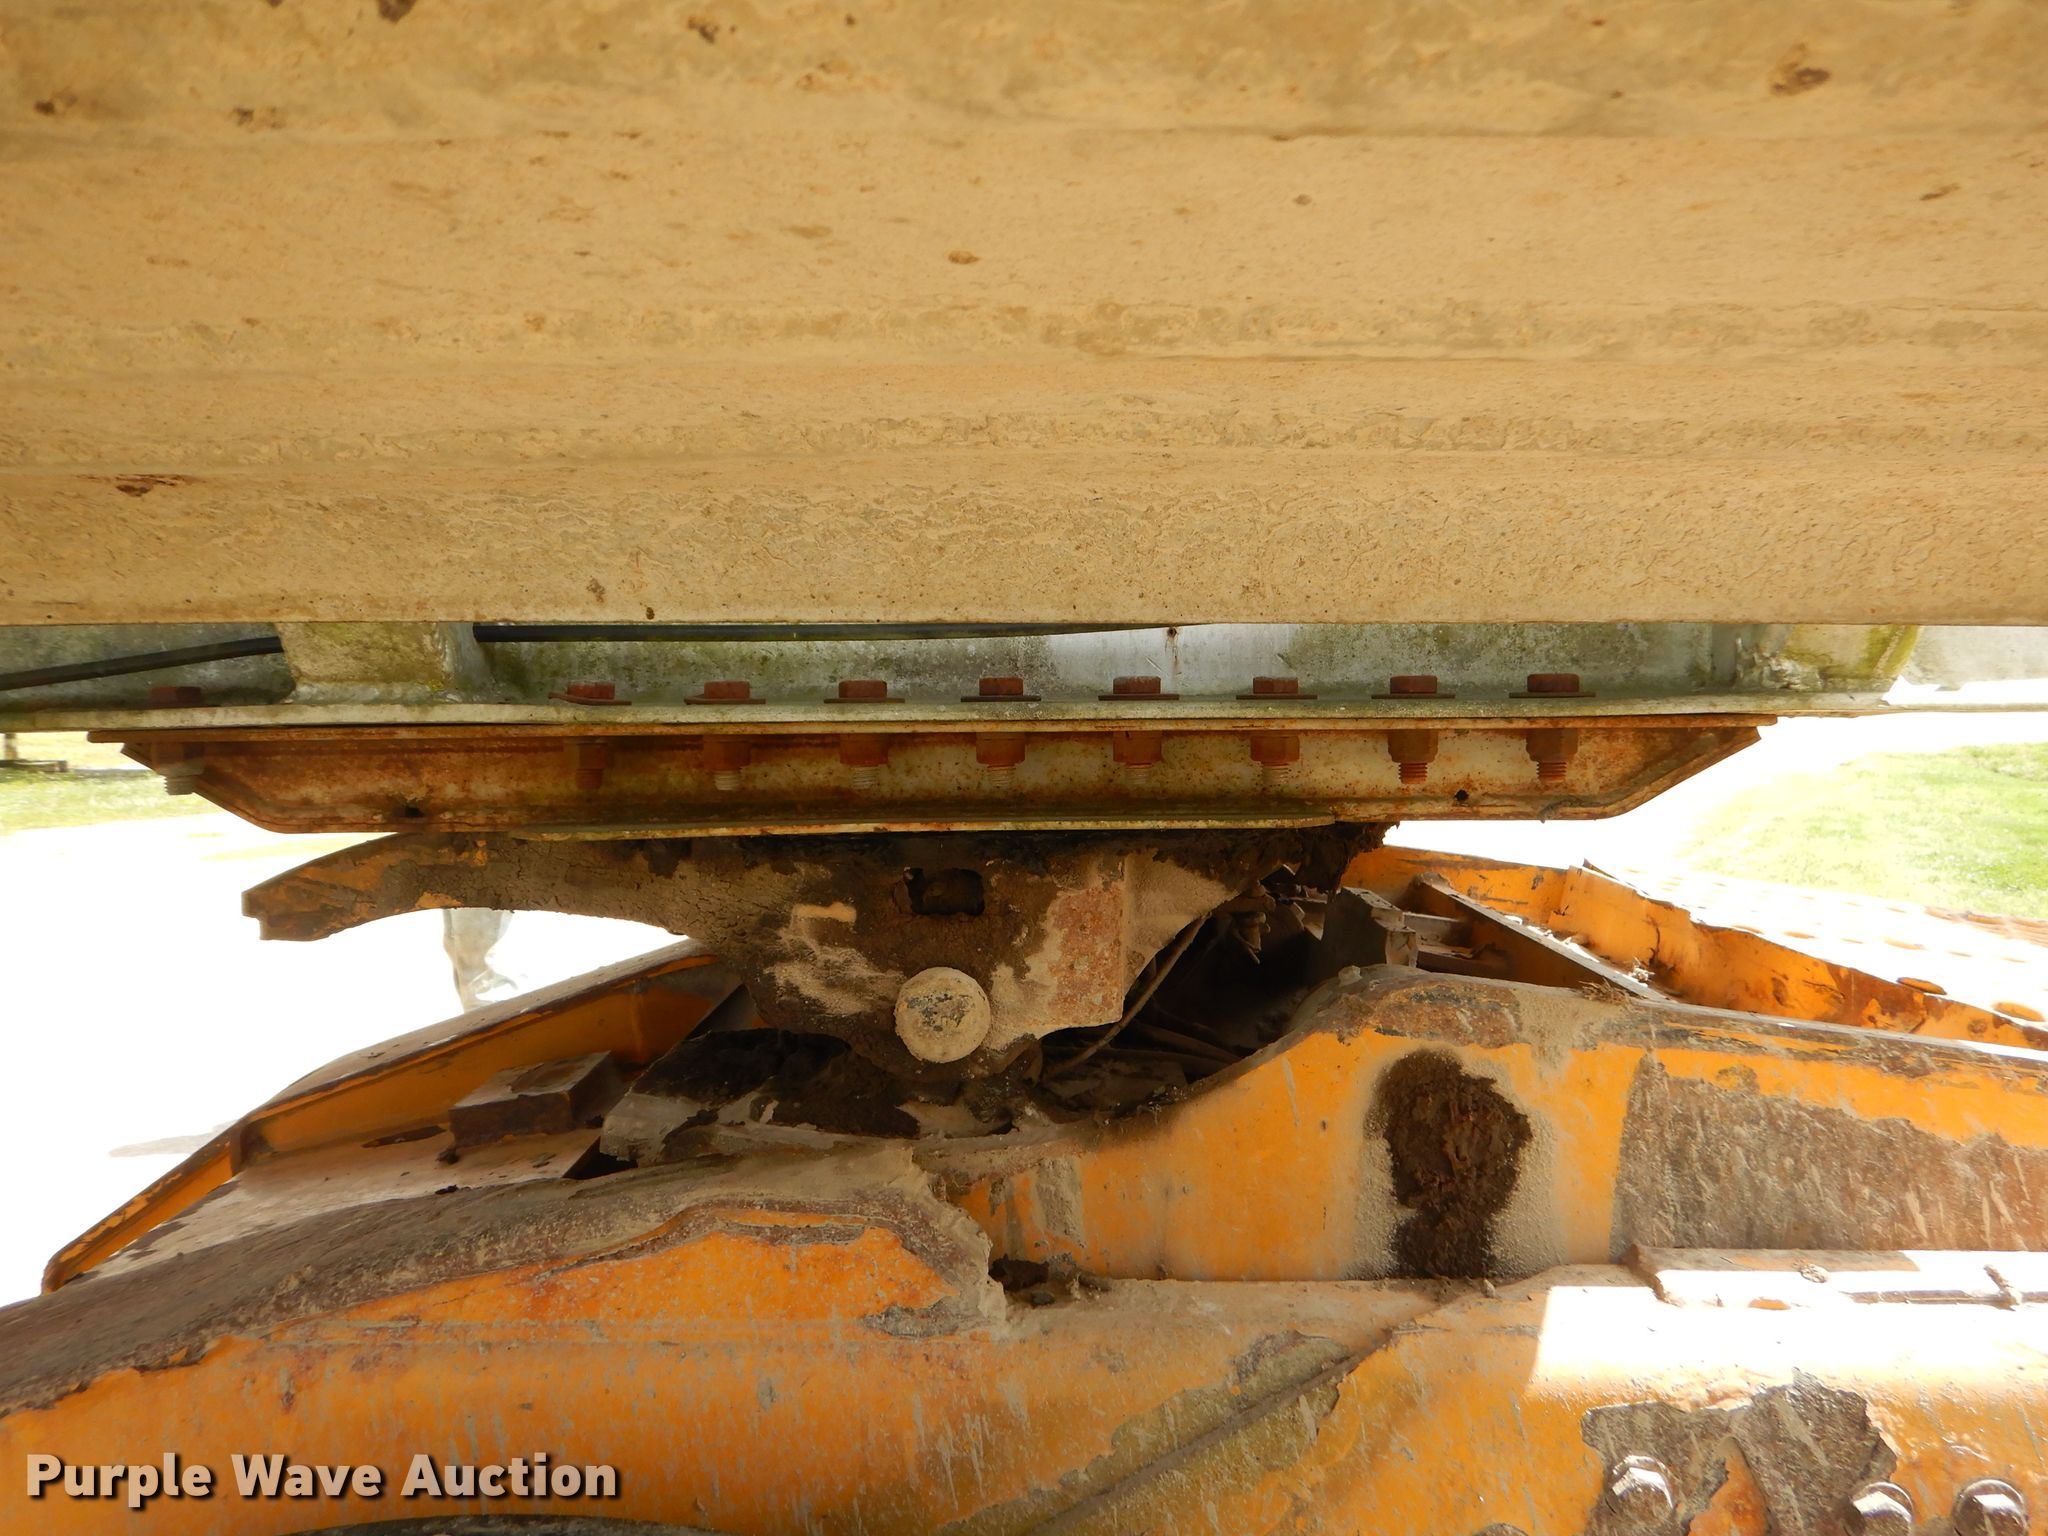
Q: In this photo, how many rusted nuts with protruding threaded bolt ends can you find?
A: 9